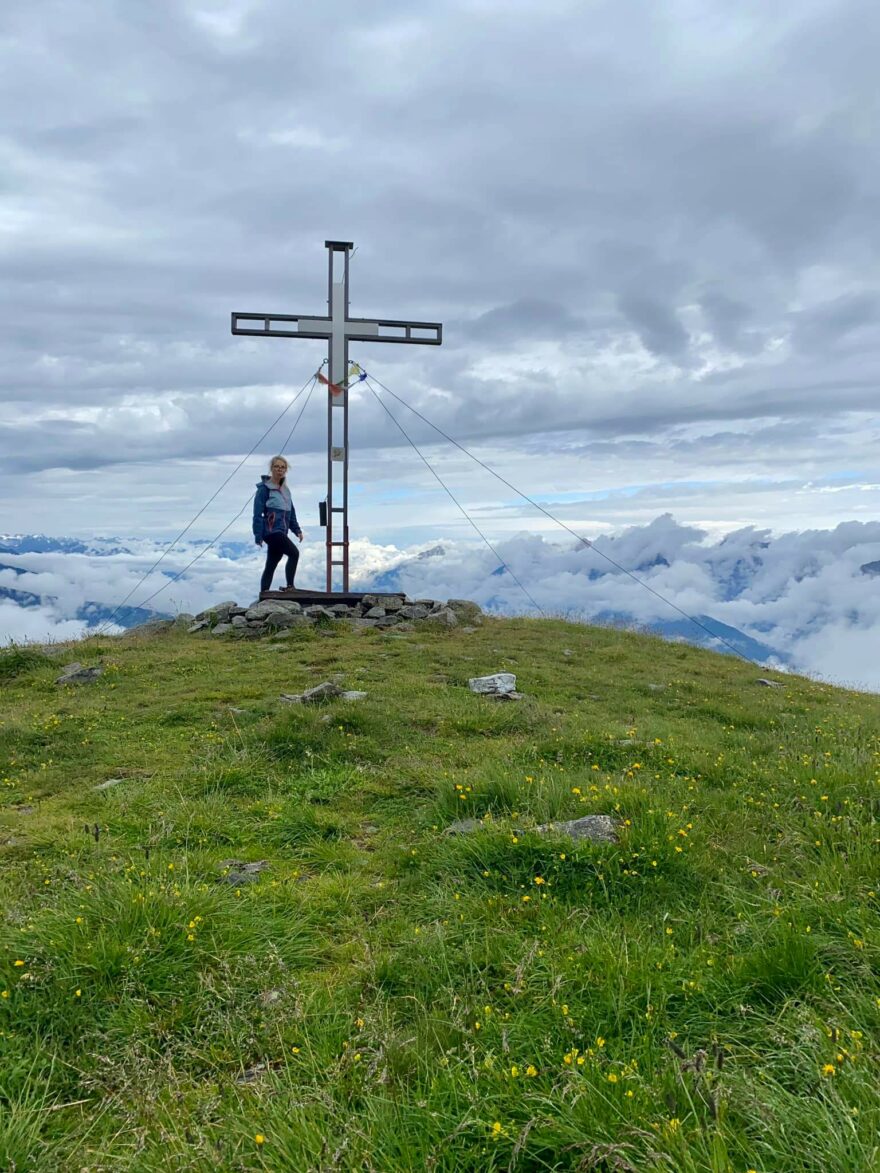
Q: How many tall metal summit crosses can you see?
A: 1